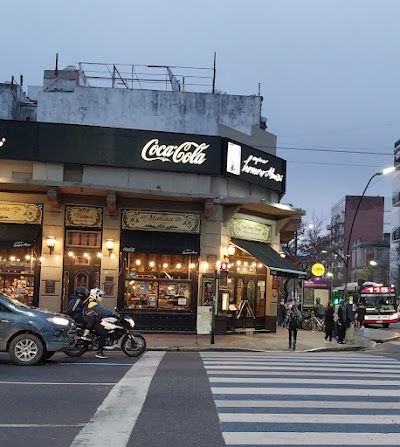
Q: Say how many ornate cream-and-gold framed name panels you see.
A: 4